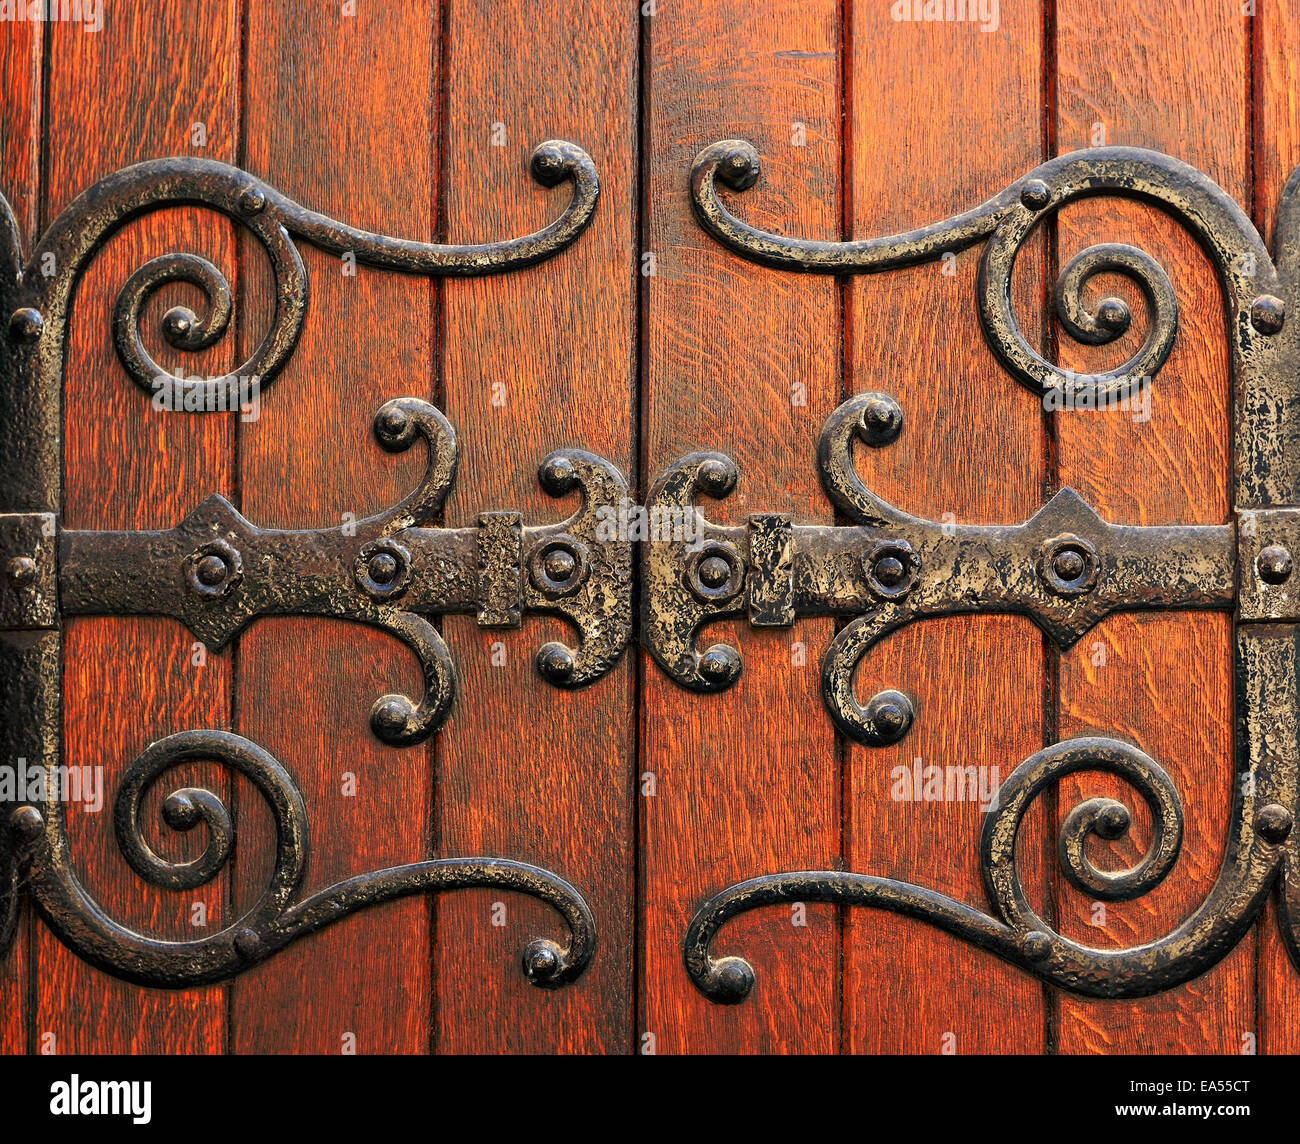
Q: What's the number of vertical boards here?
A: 8